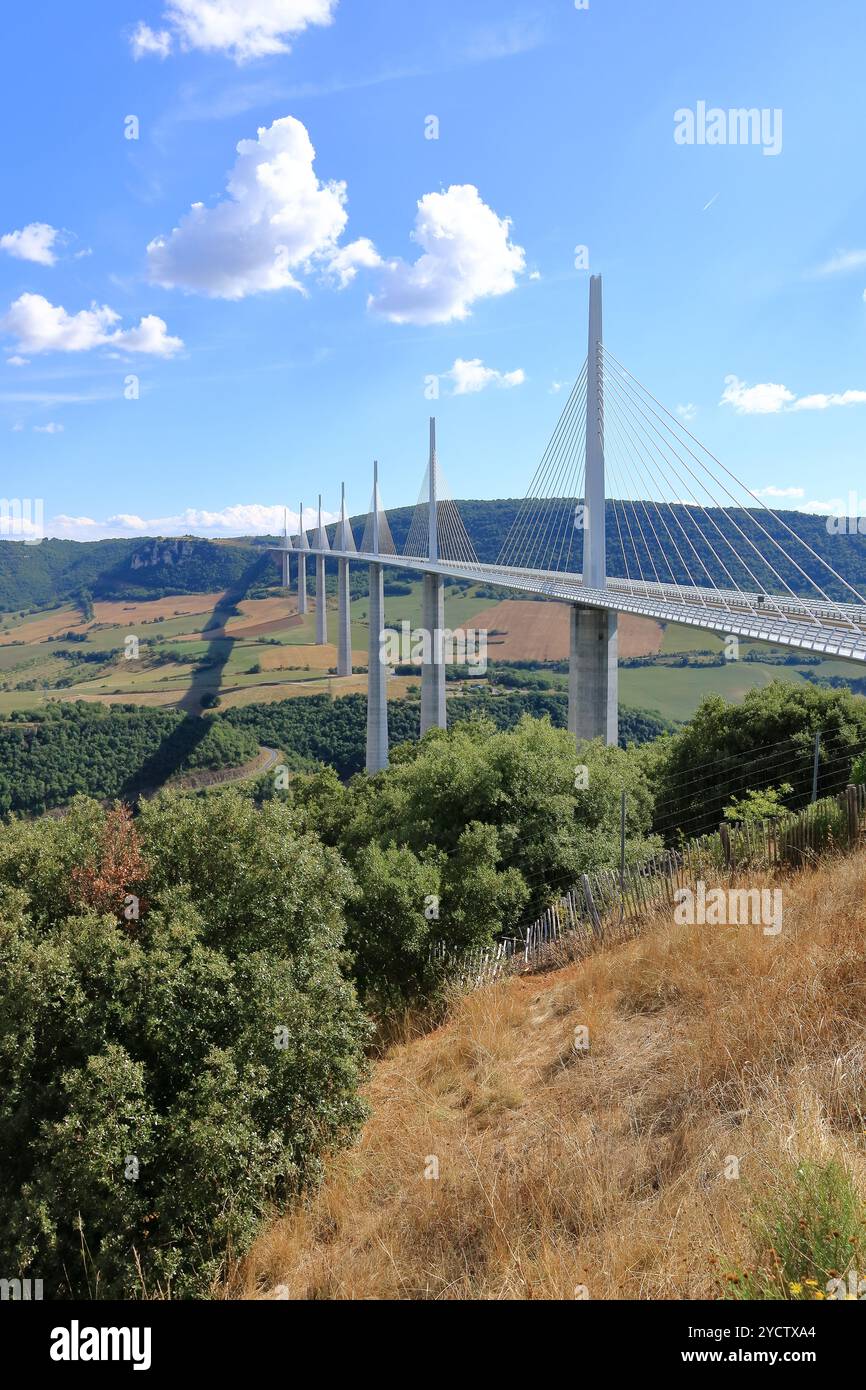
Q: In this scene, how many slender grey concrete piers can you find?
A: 7